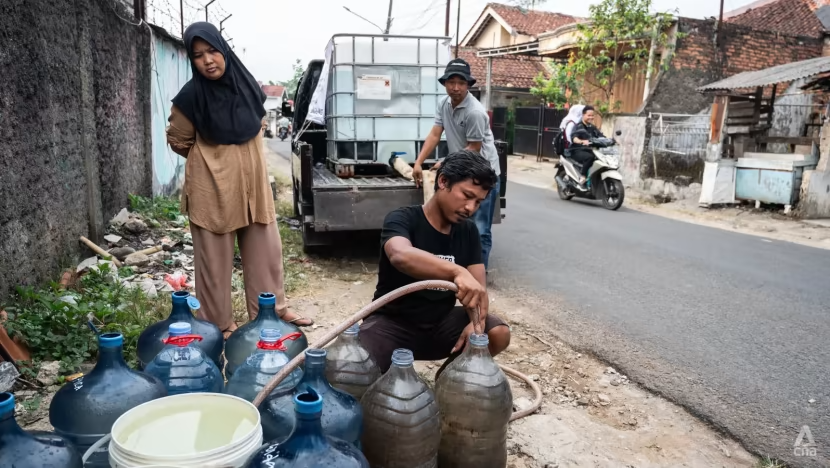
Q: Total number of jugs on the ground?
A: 11